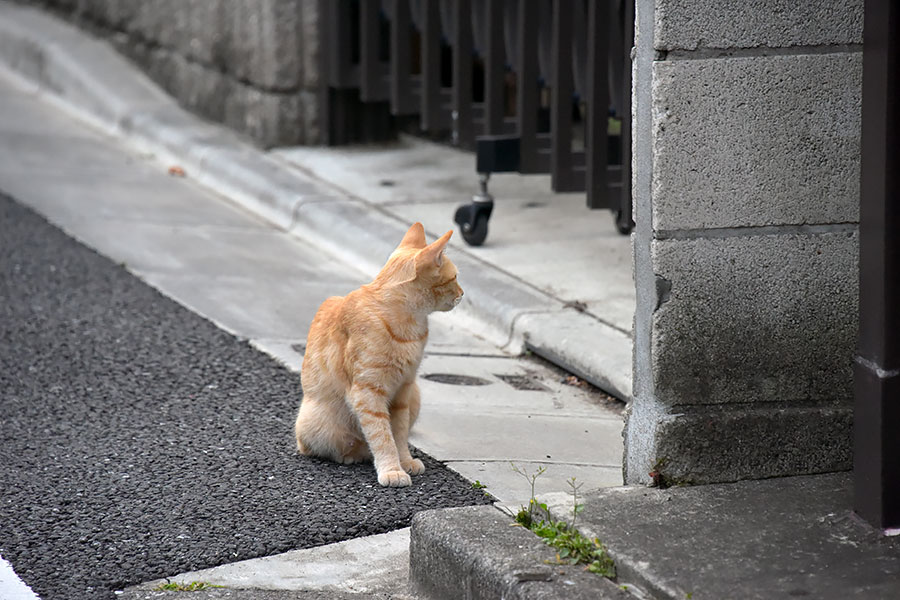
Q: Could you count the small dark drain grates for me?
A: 2